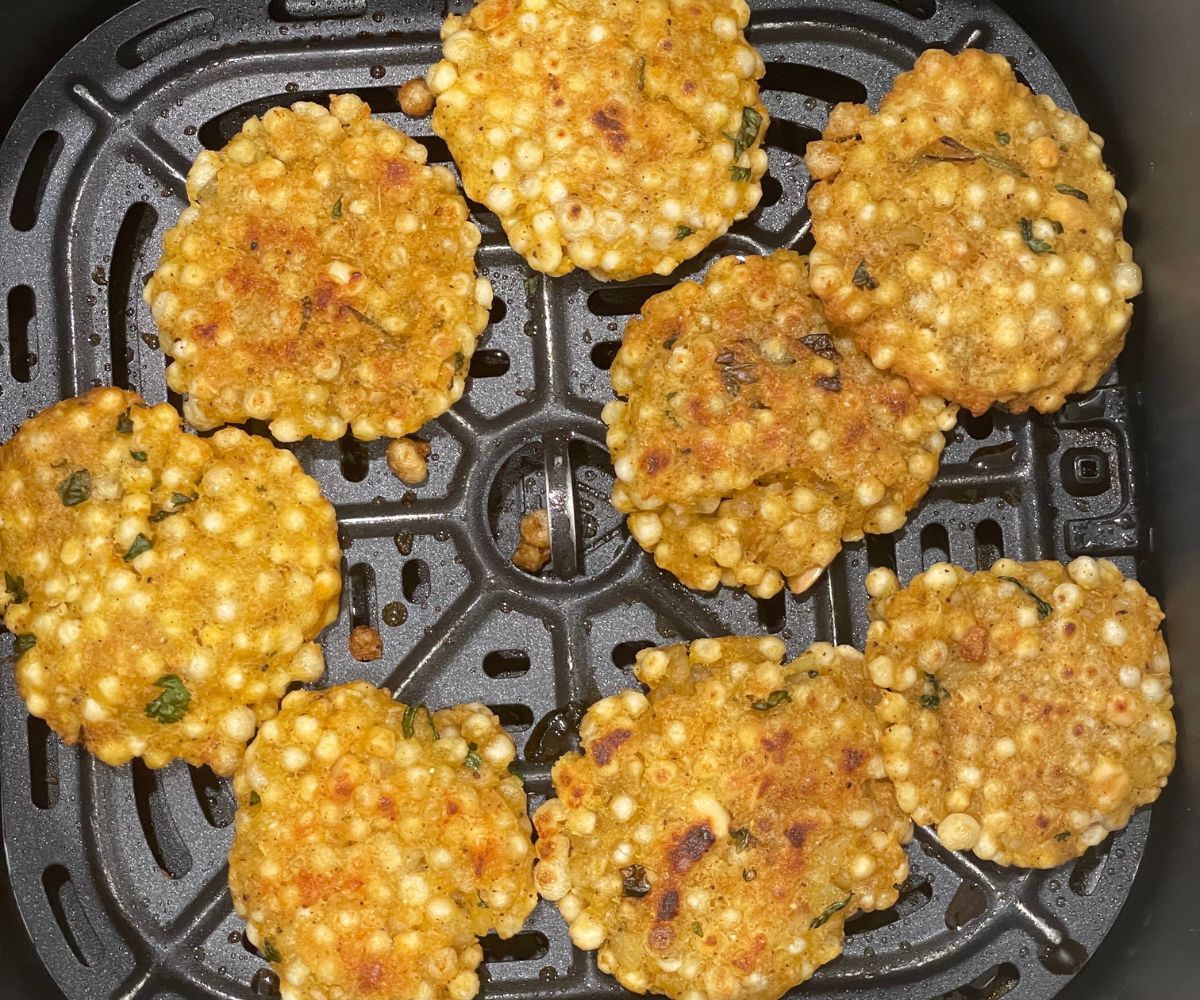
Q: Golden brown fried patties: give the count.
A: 8